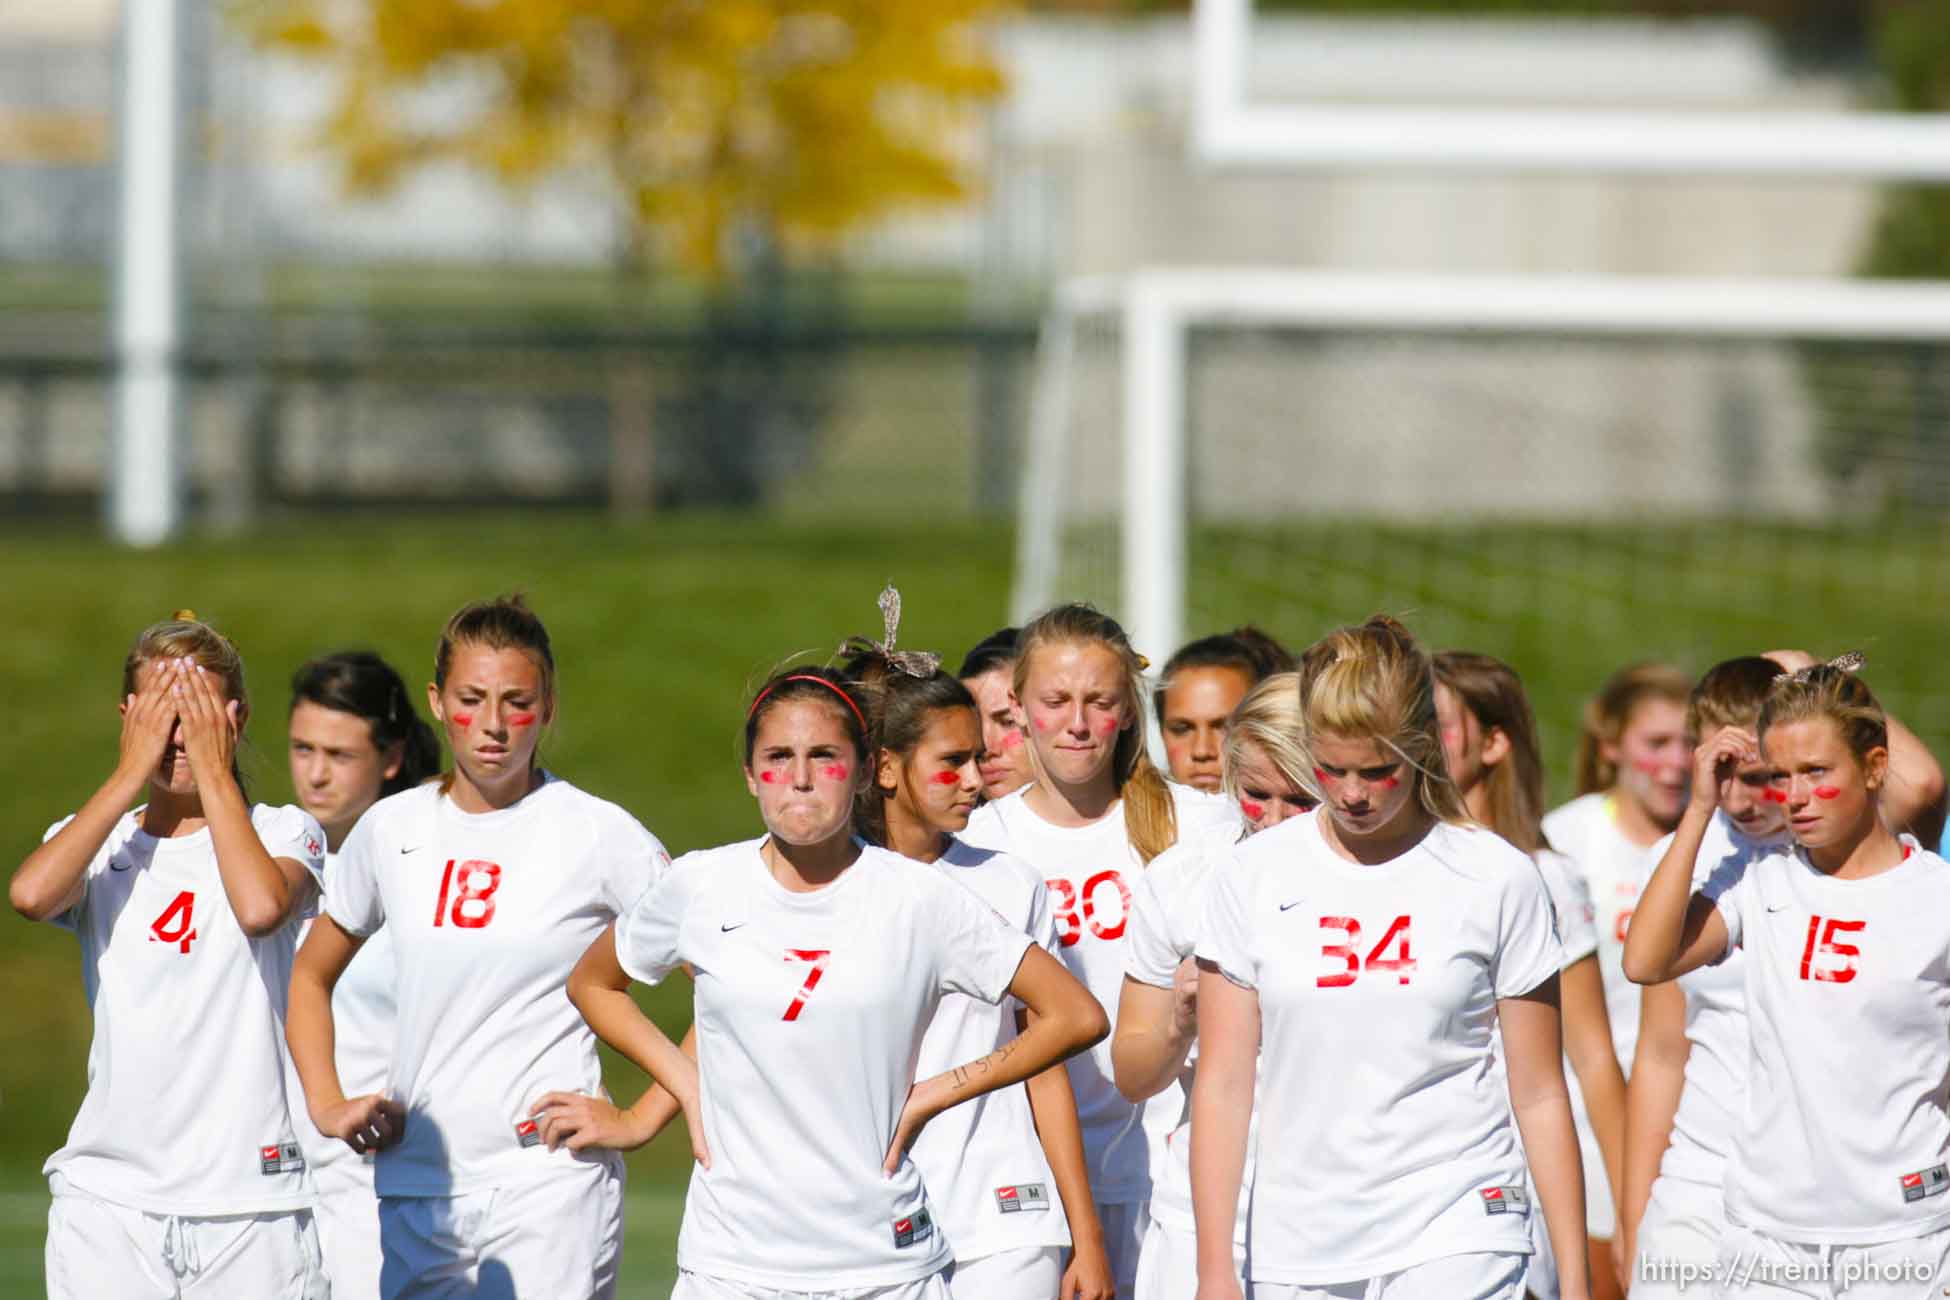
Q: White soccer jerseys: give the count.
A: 12